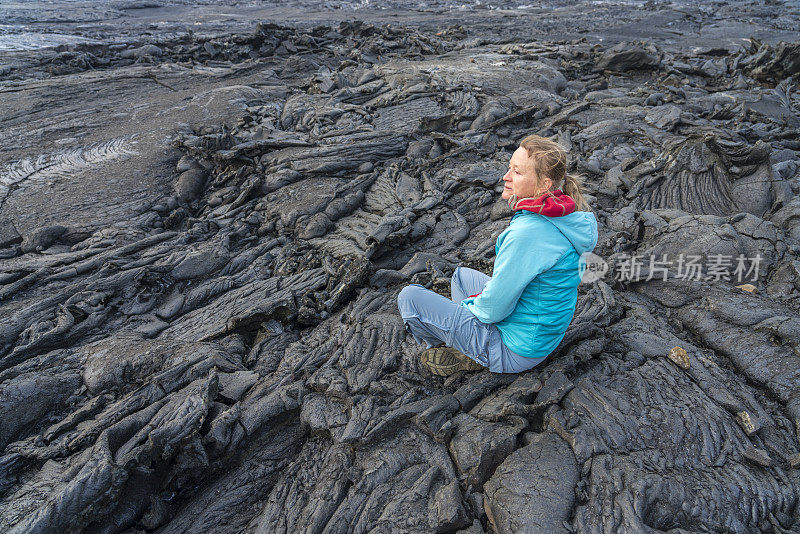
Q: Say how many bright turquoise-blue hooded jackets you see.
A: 1